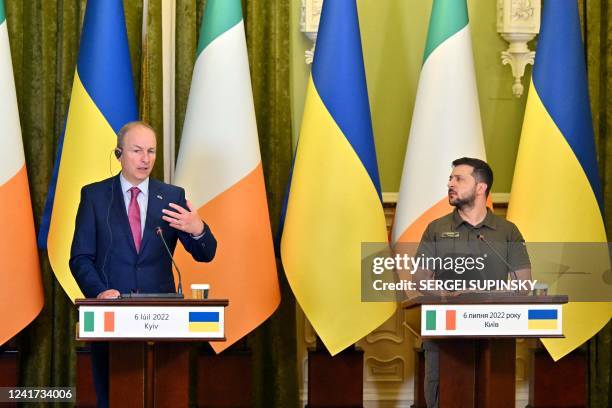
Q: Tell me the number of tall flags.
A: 6